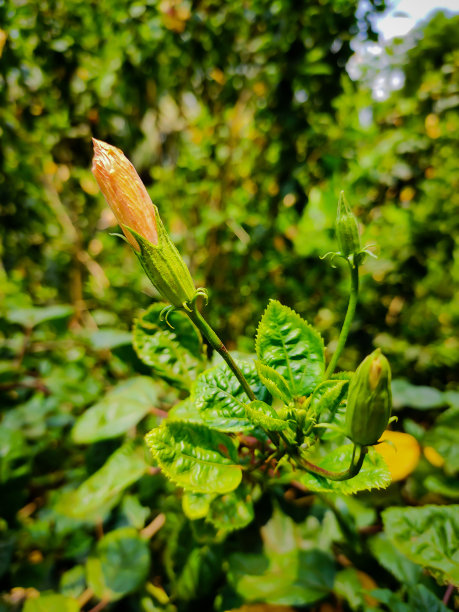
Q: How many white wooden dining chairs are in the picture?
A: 0